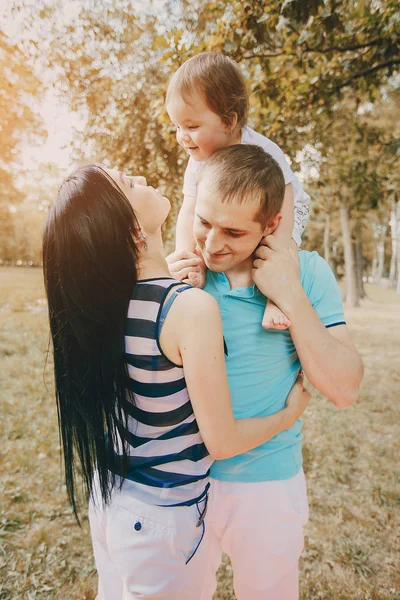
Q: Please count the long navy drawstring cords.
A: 1